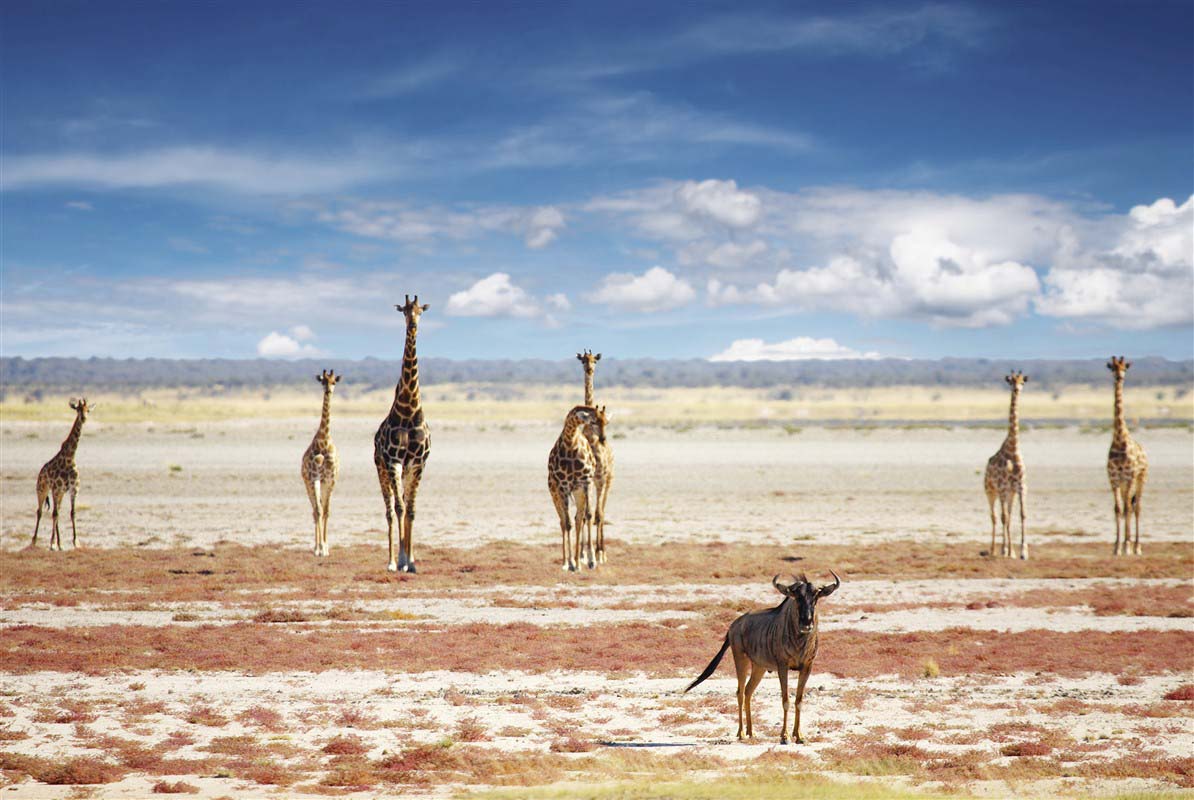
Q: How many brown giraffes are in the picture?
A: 7